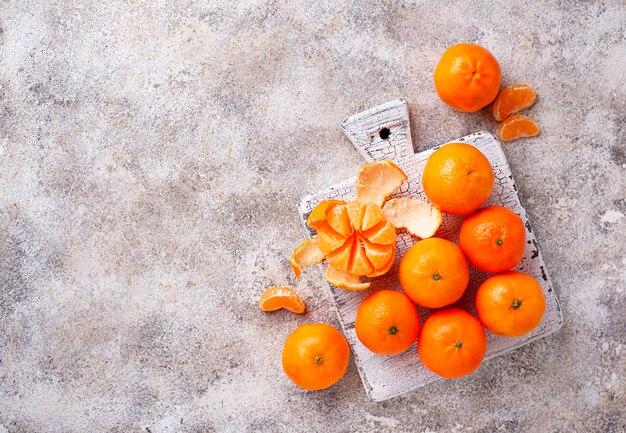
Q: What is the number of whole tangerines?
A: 8